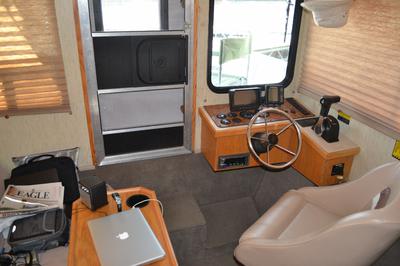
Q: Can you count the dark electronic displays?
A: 2